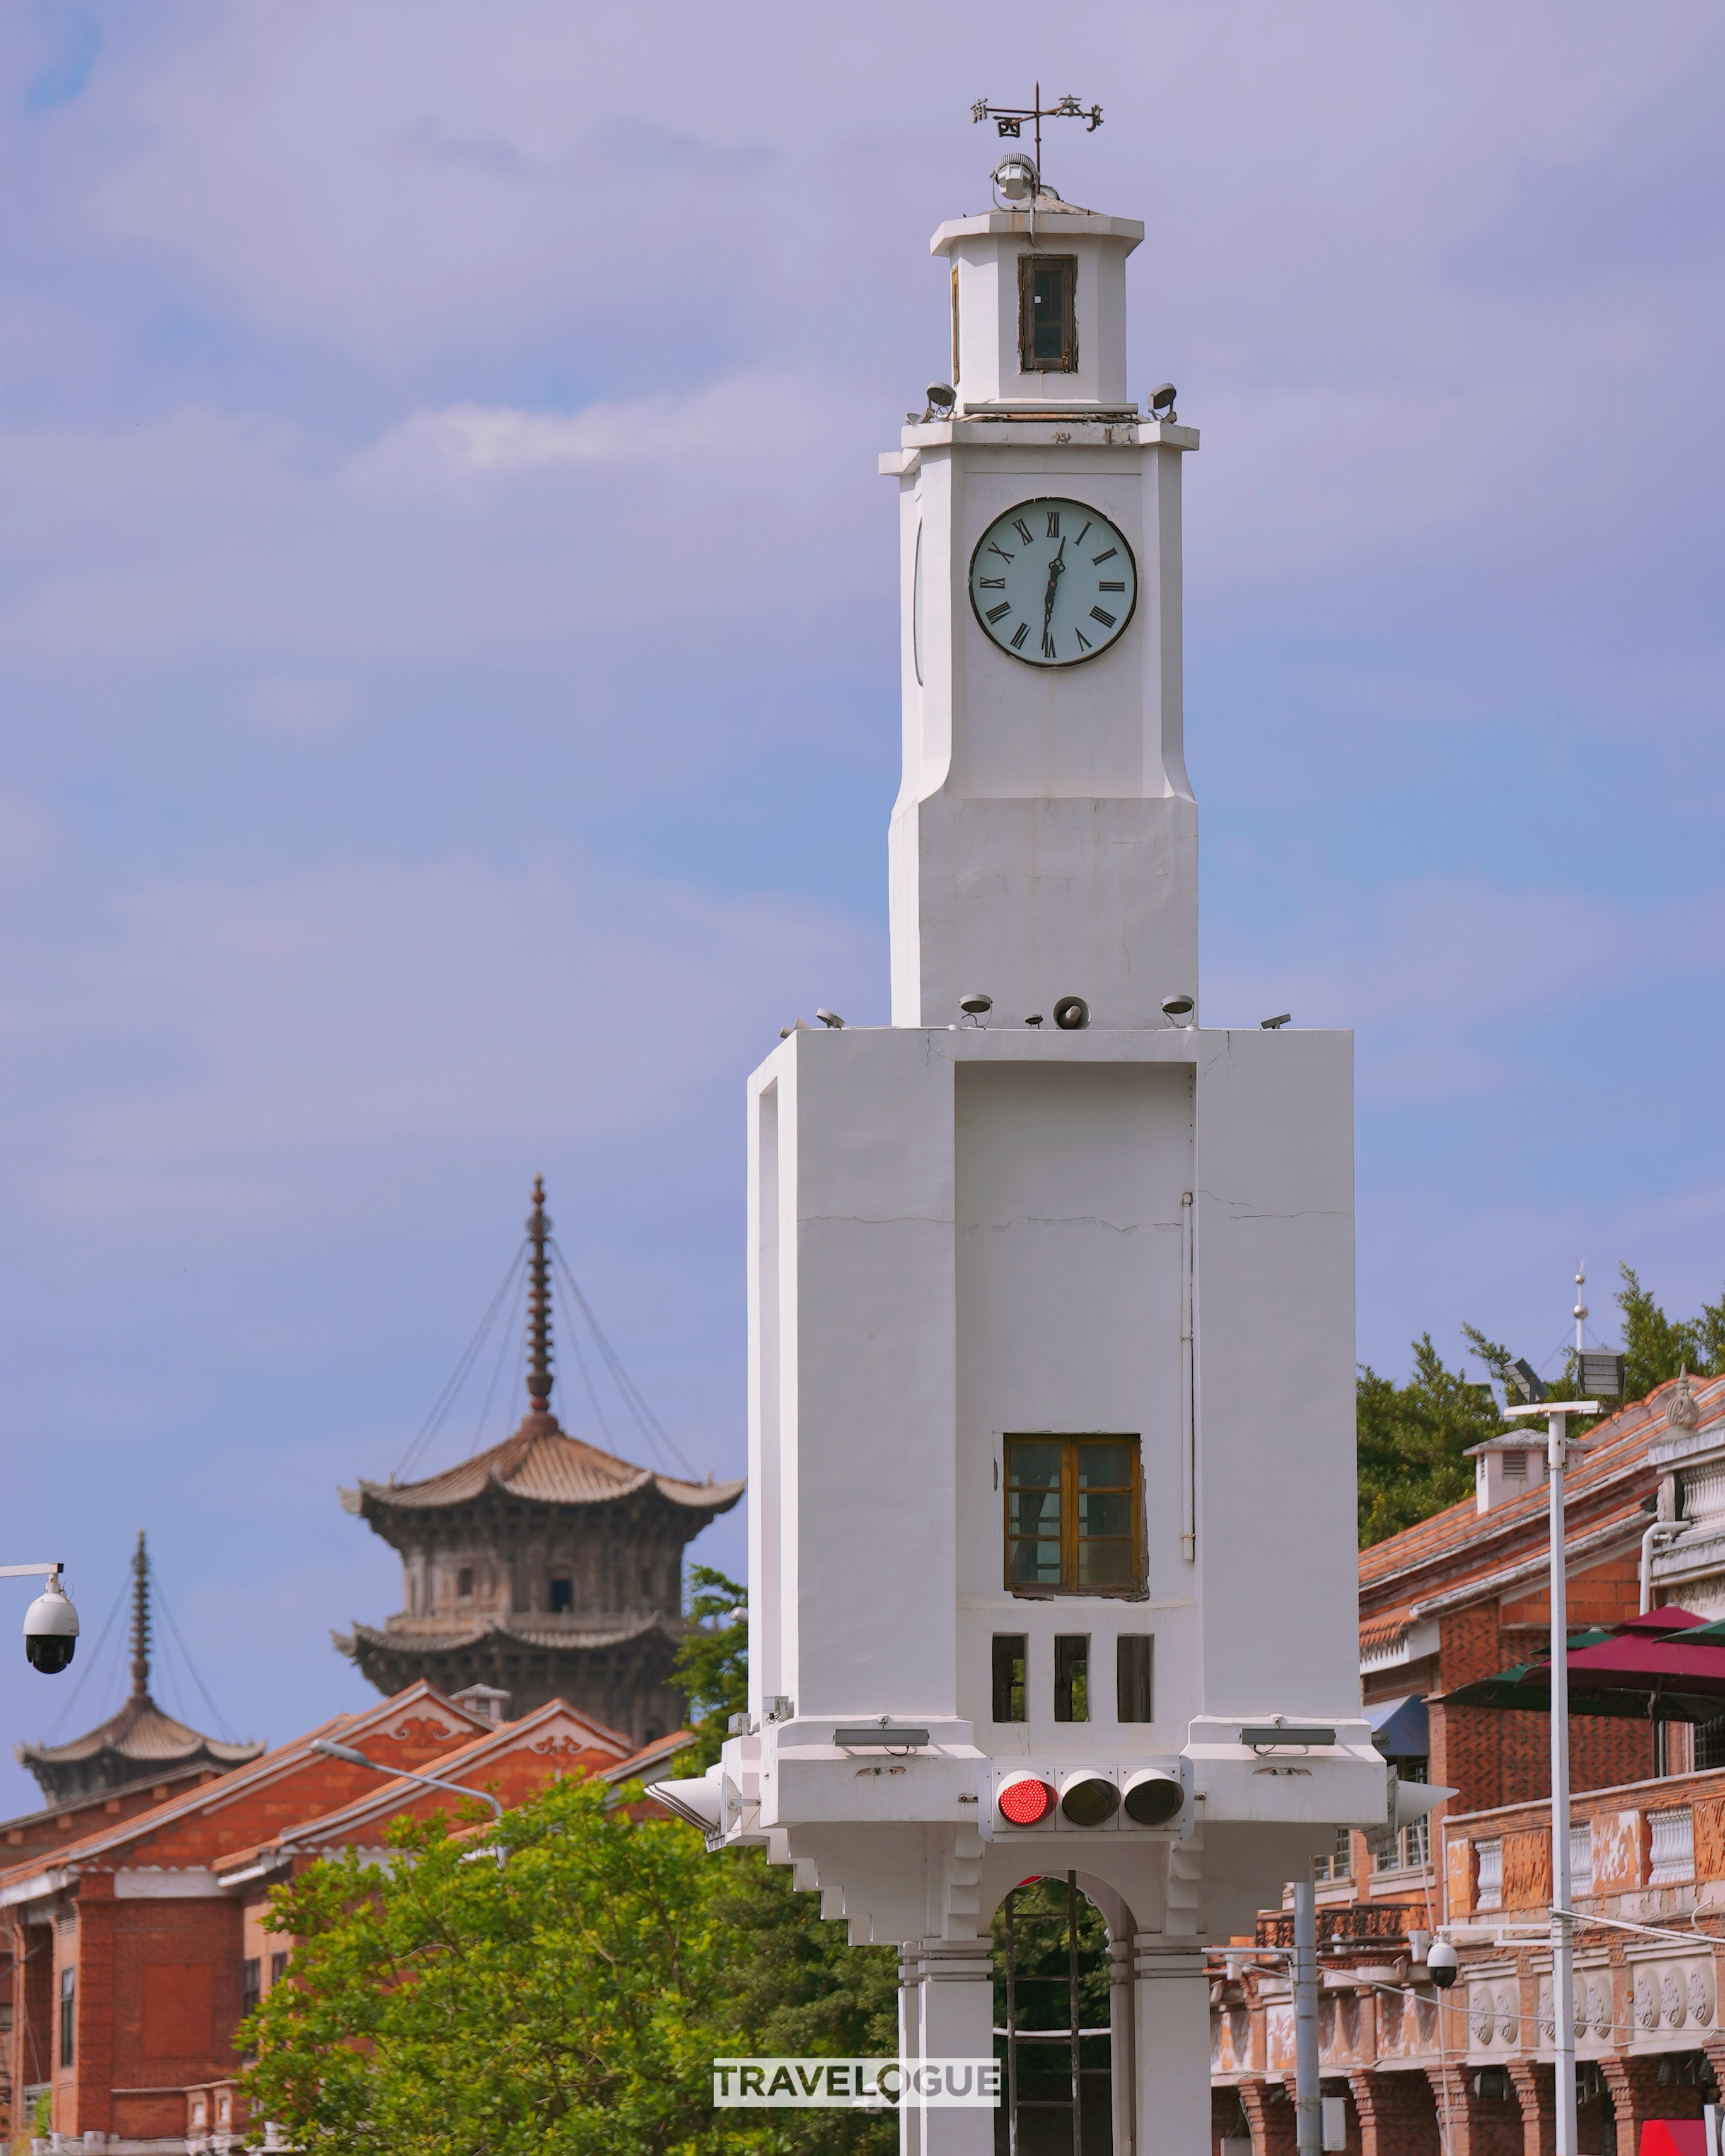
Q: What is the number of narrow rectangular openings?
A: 3